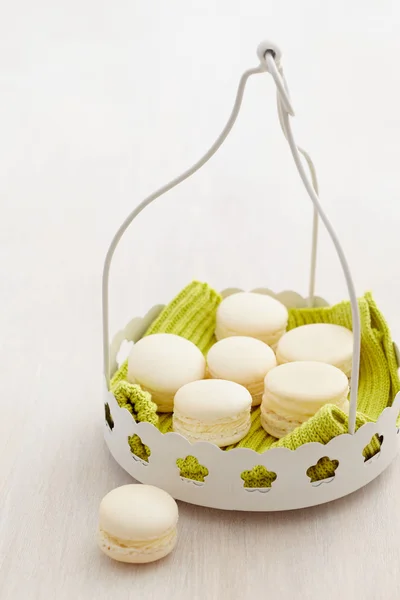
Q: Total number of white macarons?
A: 7